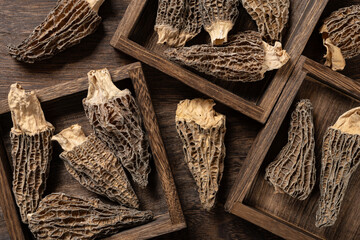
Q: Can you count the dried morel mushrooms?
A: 13